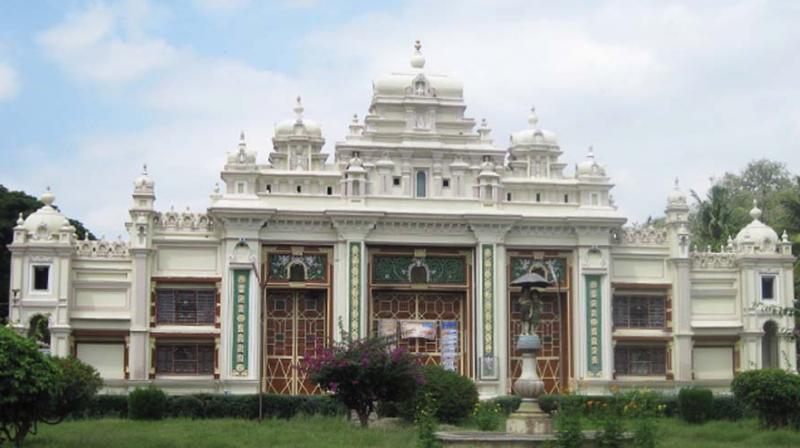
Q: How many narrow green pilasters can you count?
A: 4